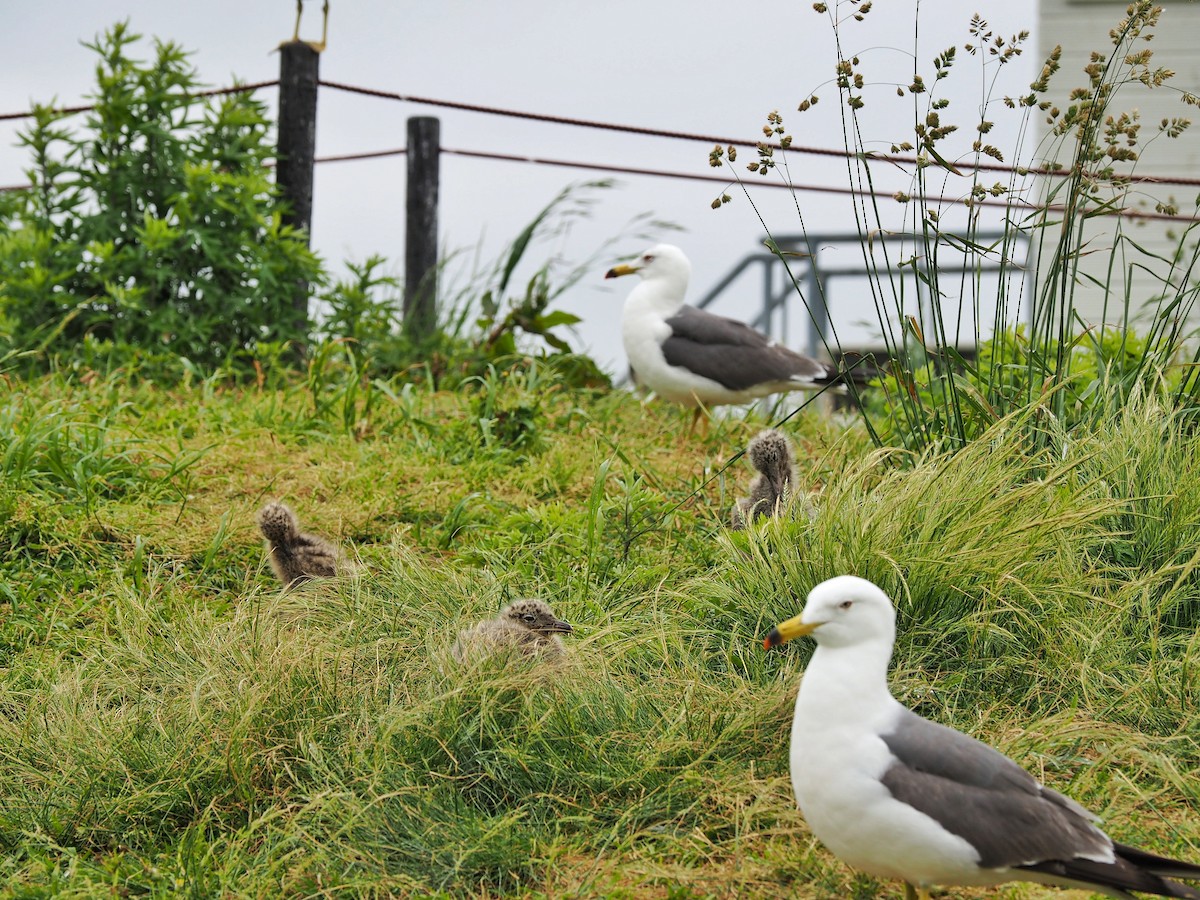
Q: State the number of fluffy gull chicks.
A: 3